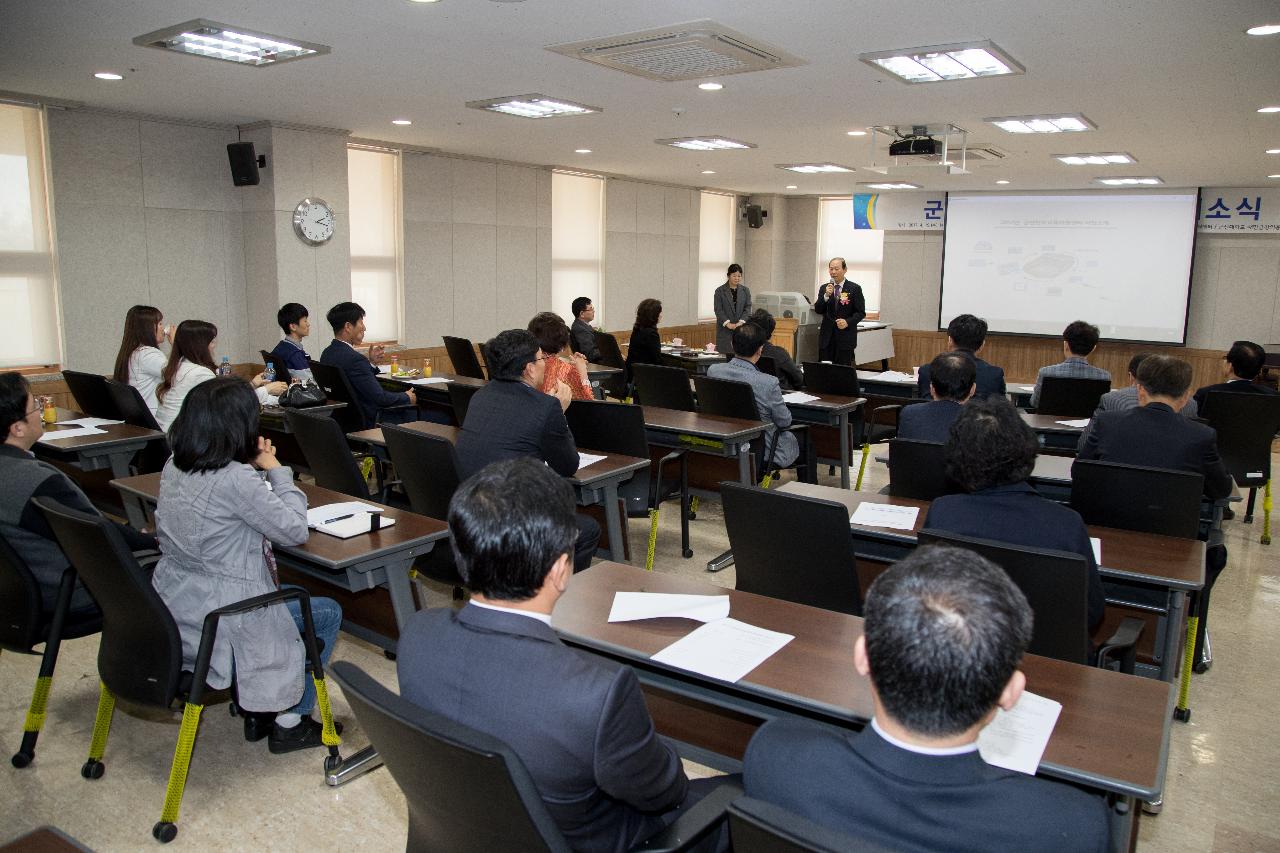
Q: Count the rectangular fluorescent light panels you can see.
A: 9